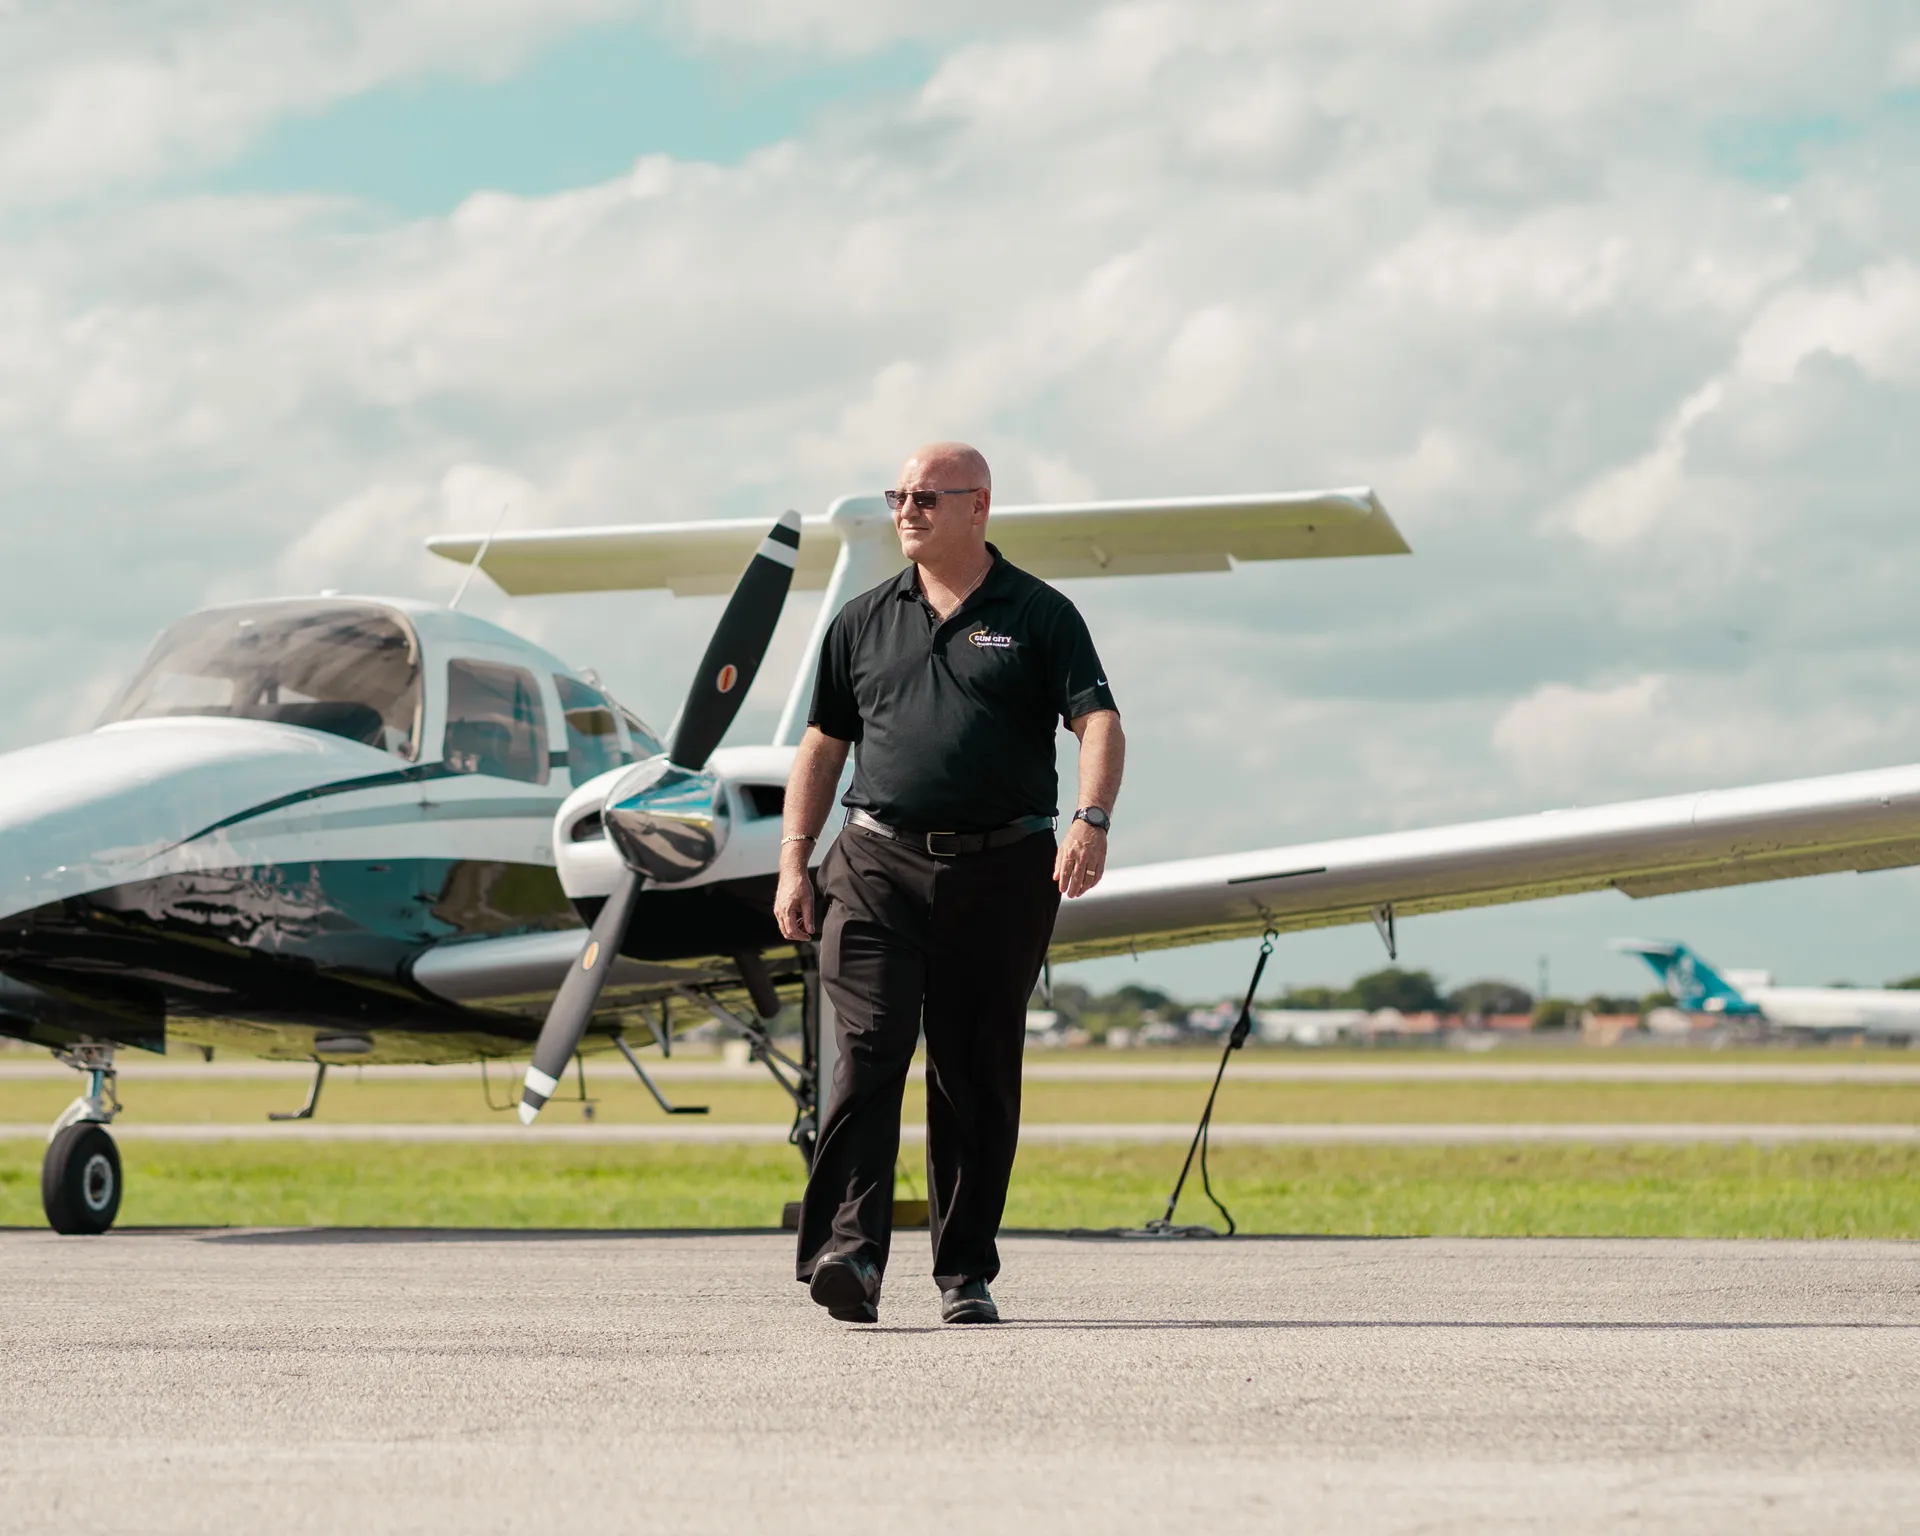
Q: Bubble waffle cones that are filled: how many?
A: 0